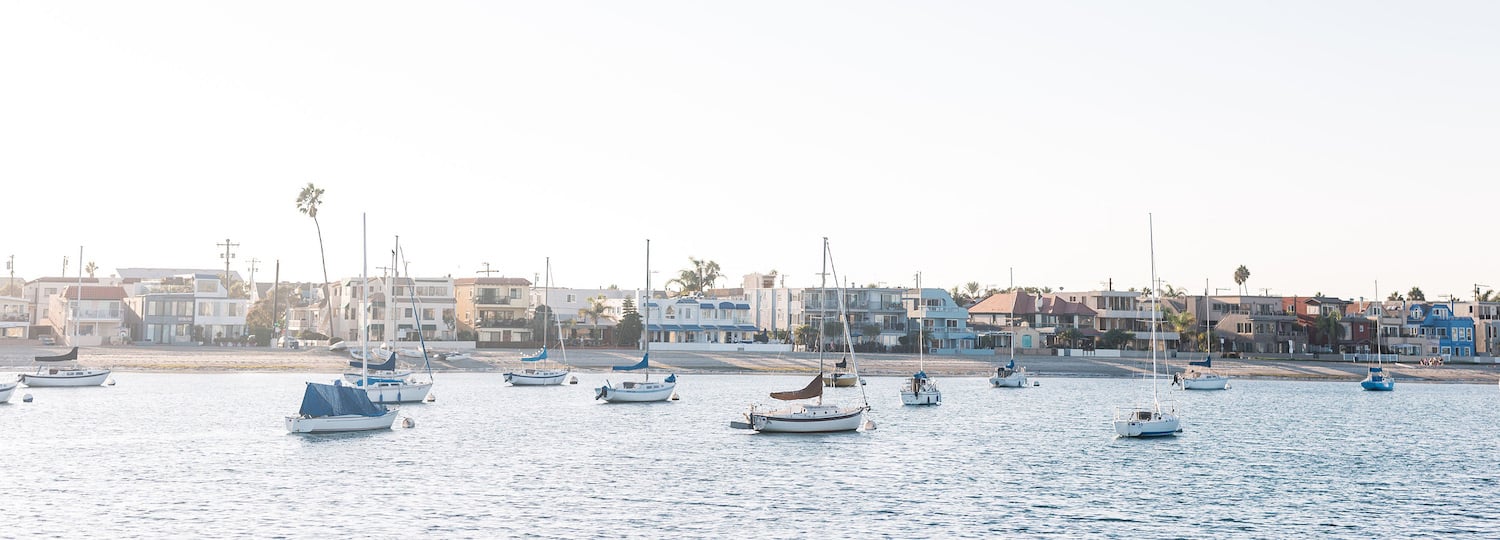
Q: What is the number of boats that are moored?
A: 14